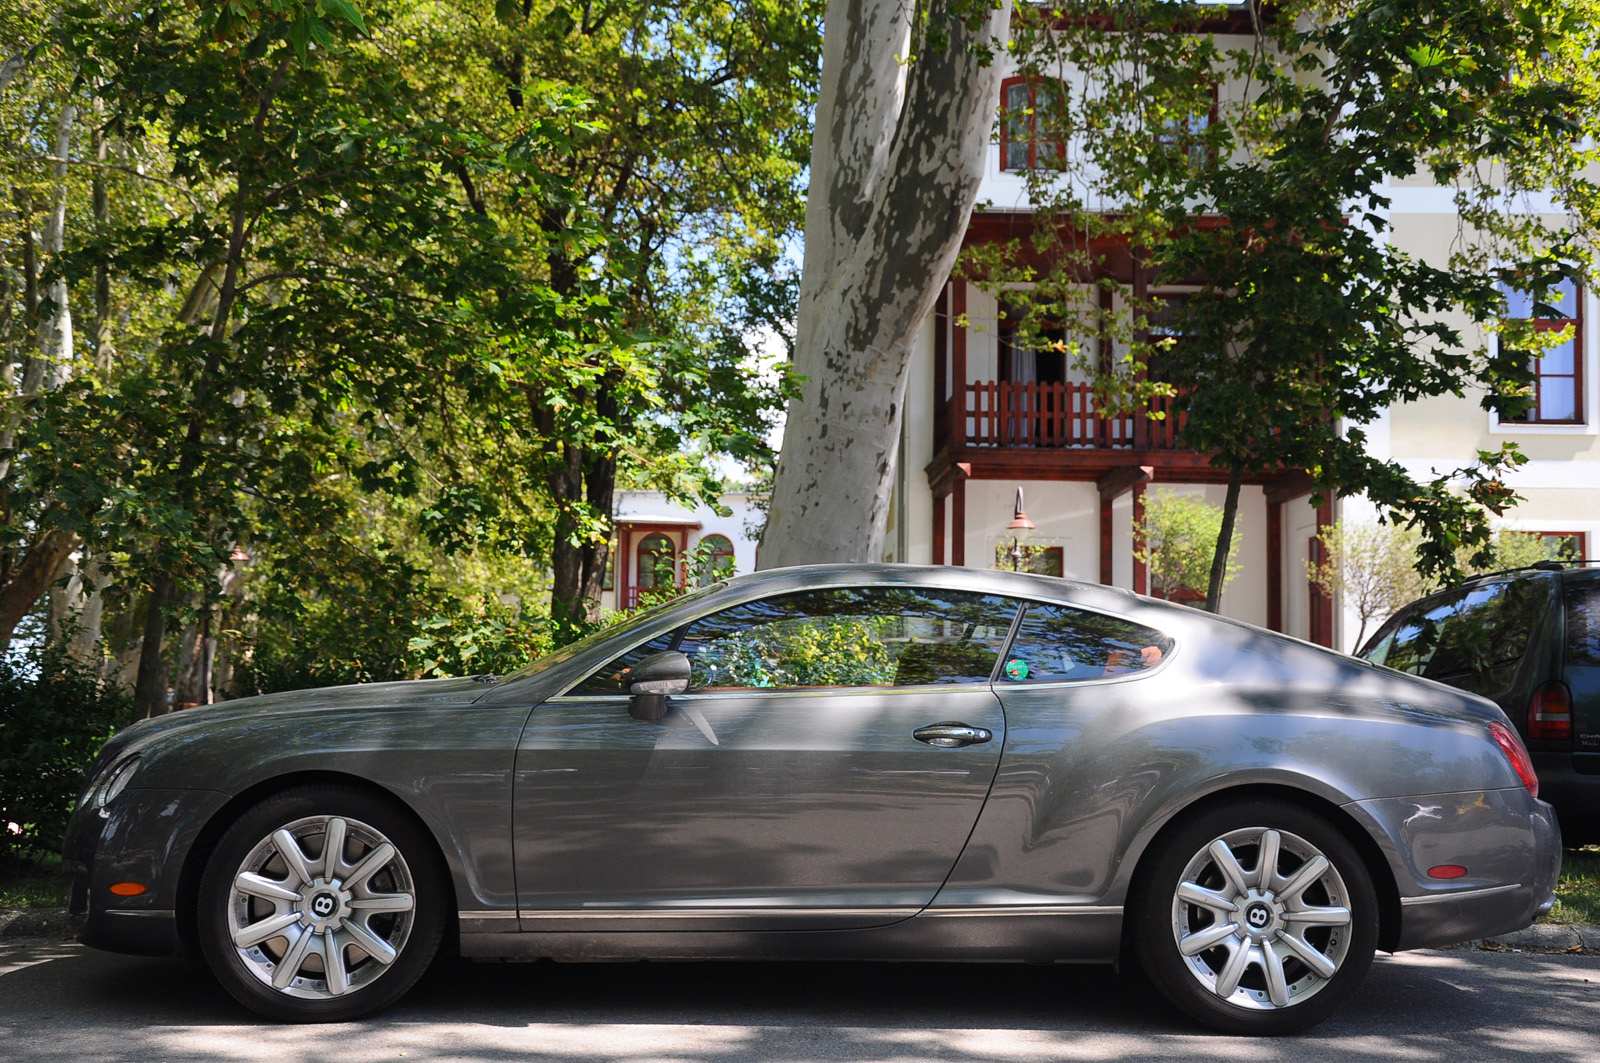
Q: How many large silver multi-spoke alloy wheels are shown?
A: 2